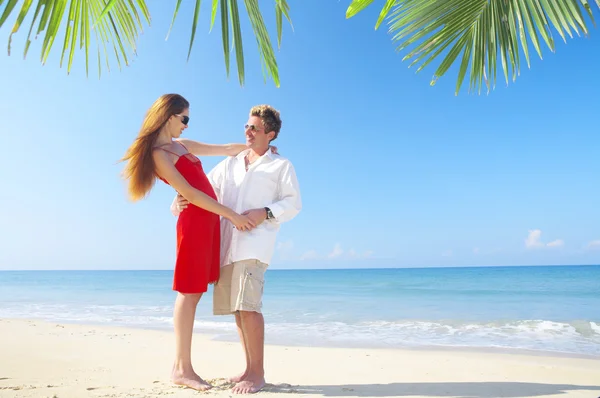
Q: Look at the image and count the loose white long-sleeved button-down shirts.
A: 1